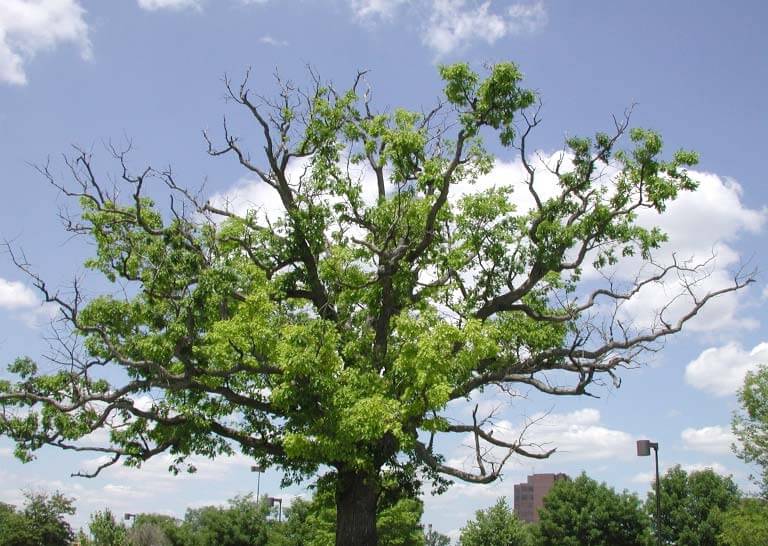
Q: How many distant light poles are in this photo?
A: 4